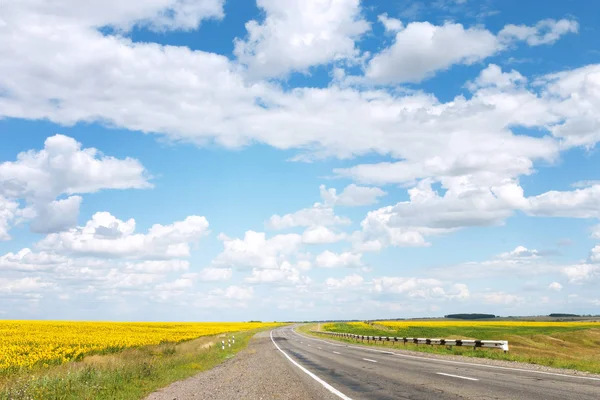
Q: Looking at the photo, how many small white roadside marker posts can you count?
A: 3